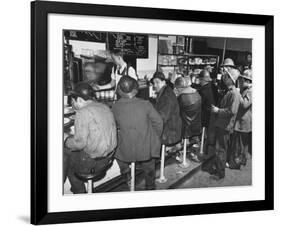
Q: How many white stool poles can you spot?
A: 5